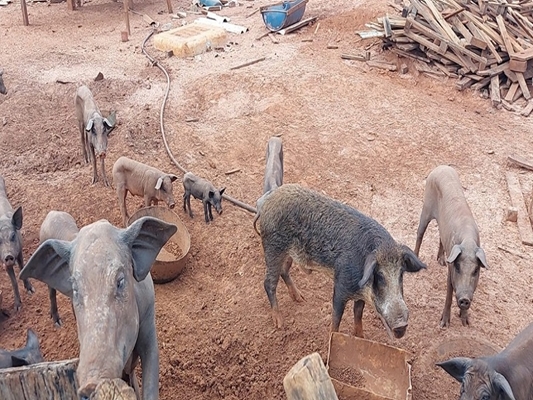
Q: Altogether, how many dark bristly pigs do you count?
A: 1